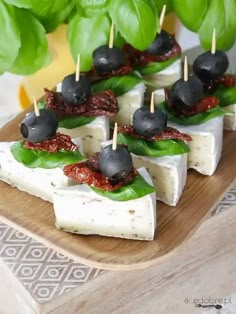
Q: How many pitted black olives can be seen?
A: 8